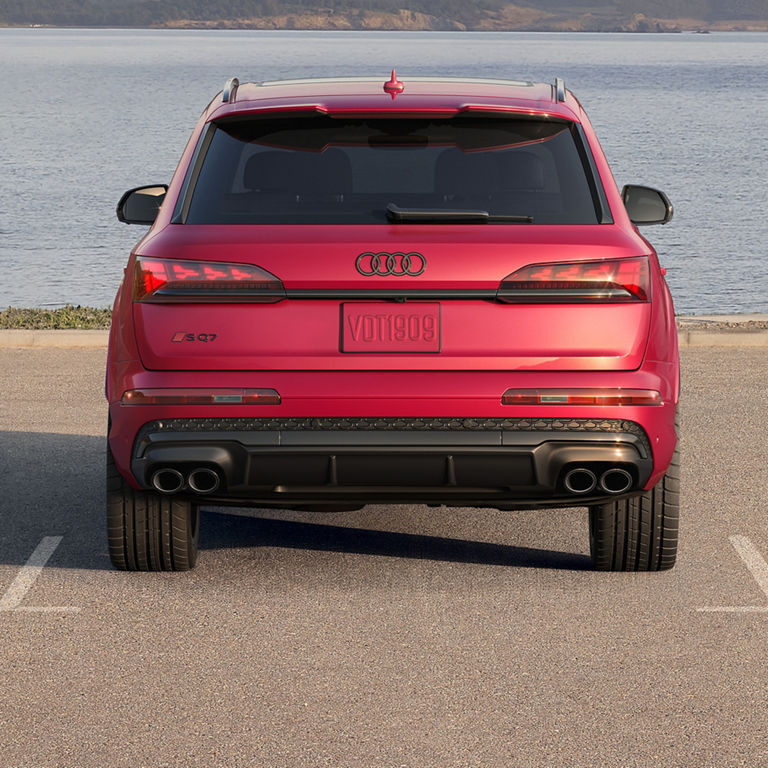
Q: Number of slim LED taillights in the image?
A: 2